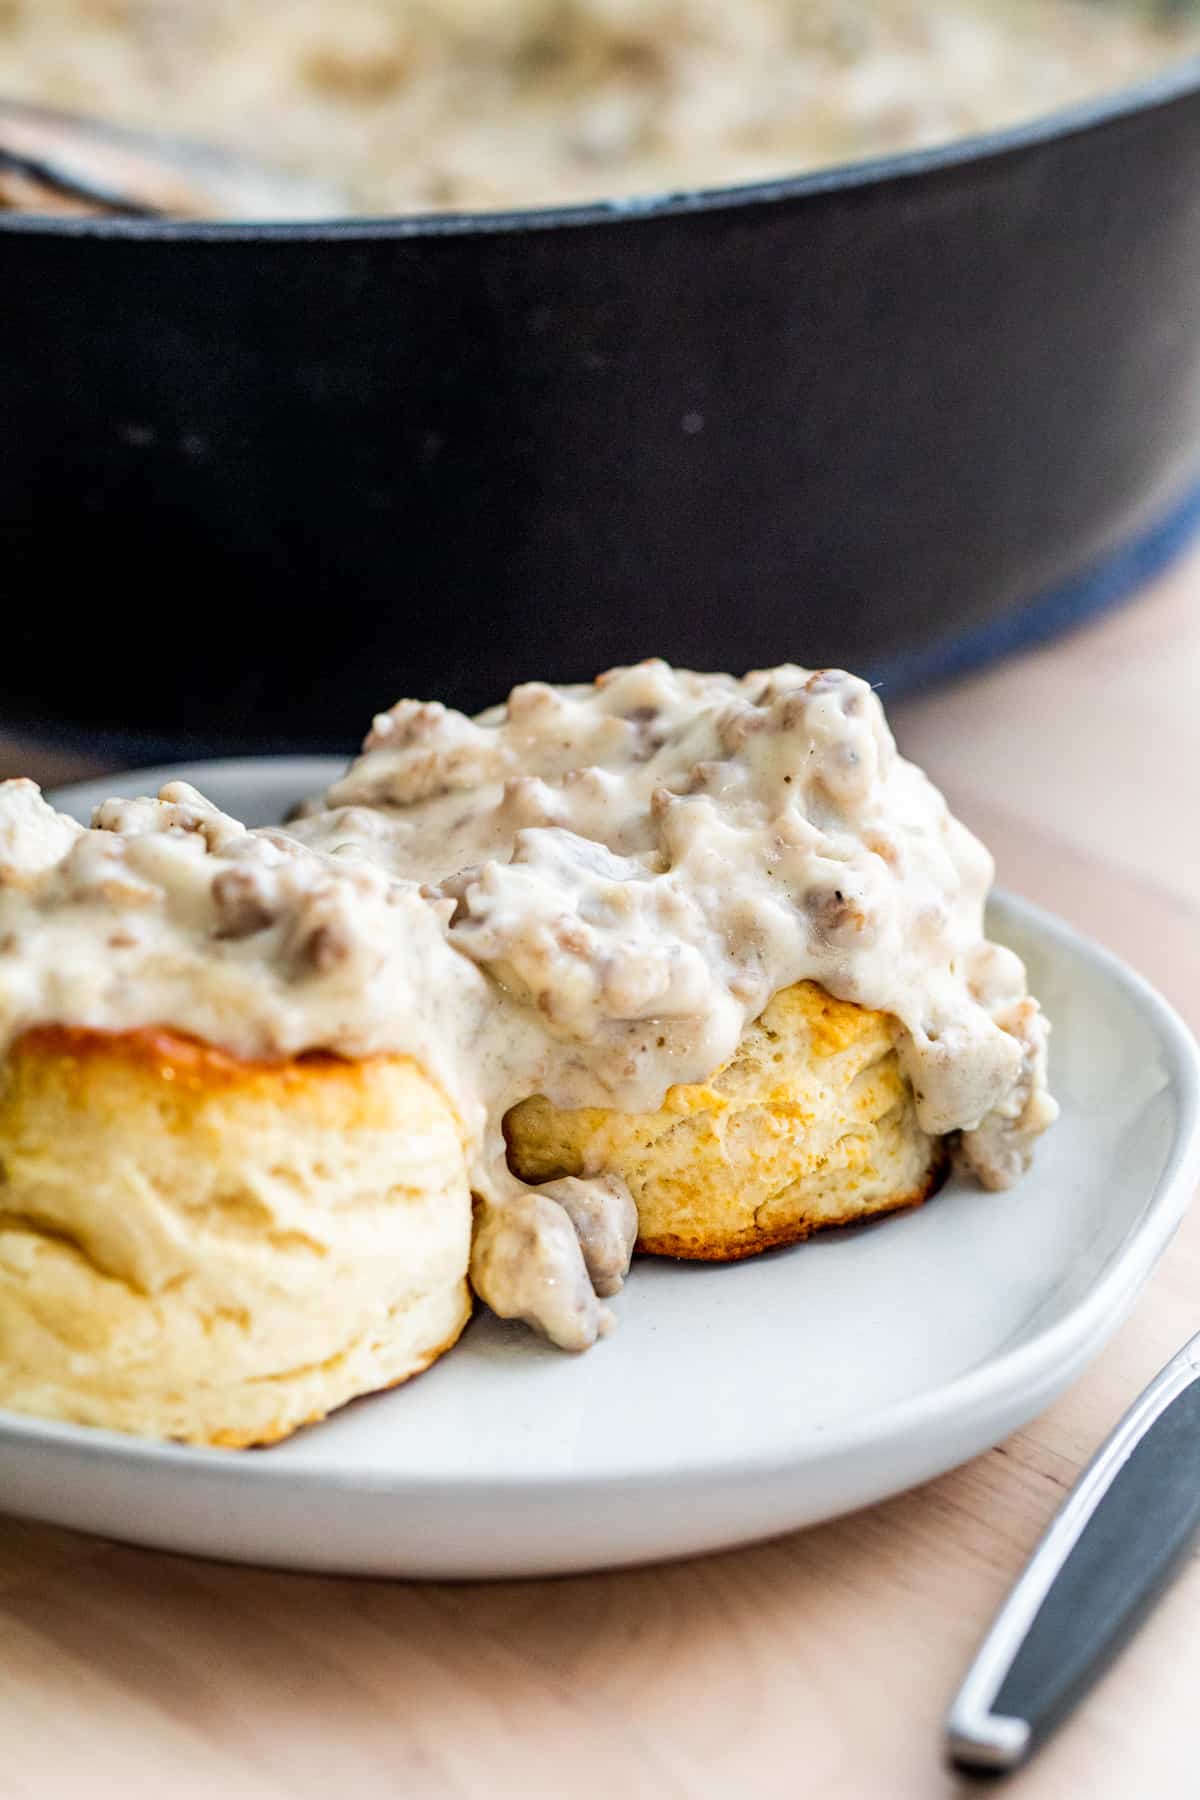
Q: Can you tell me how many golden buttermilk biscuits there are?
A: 2